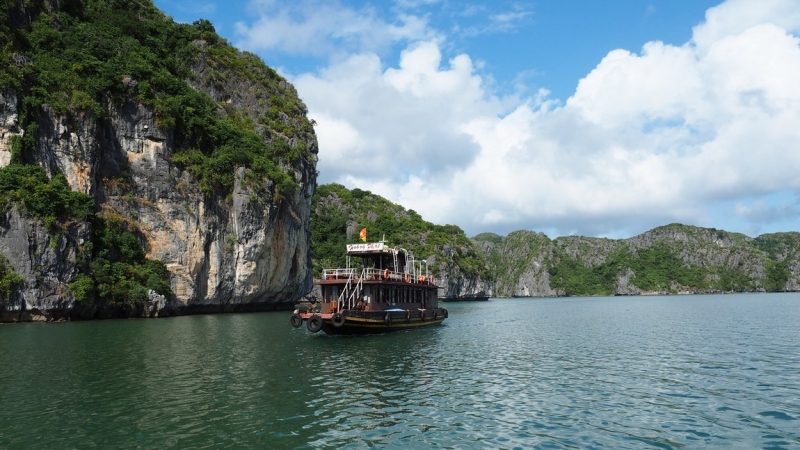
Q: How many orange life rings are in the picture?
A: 3